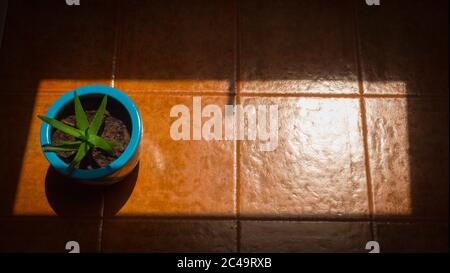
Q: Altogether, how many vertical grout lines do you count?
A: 3